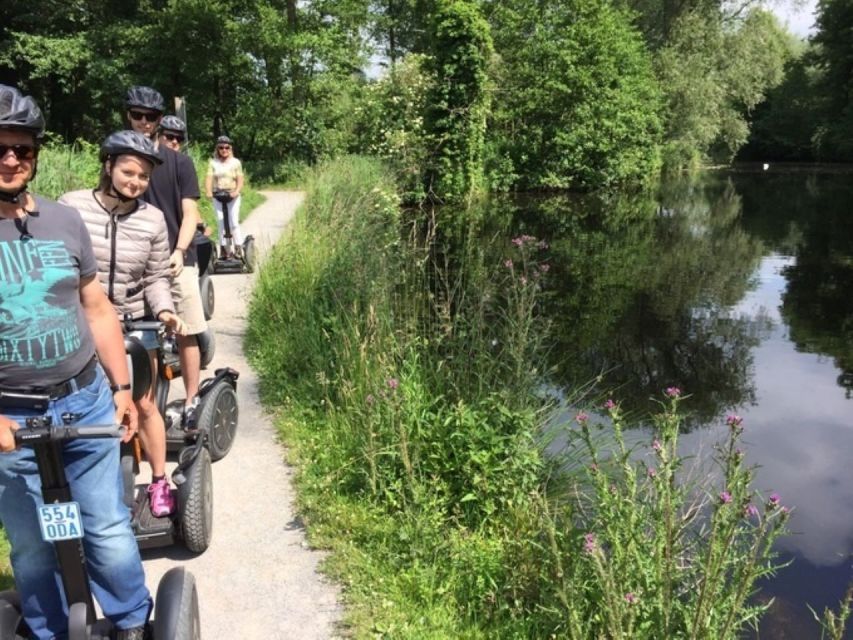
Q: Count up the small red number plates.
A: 0